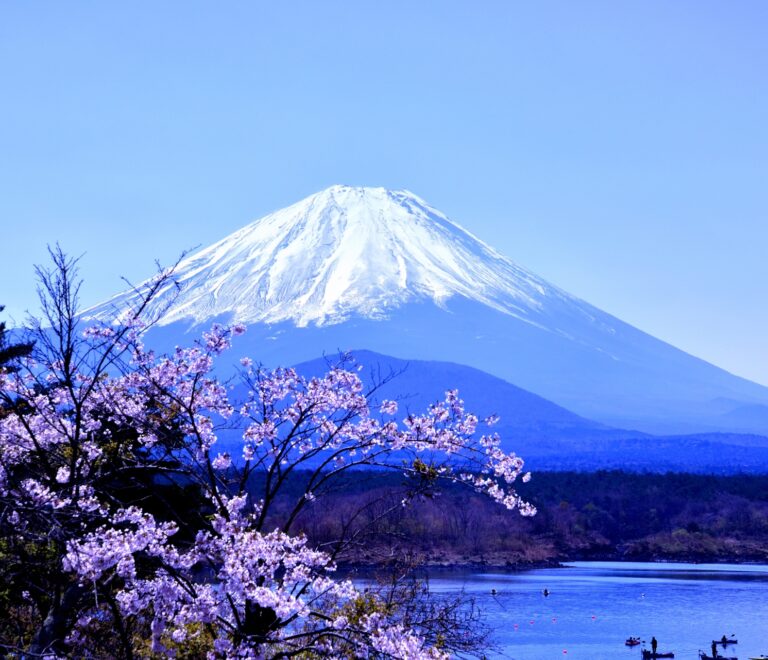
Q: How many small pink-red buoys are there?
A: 5